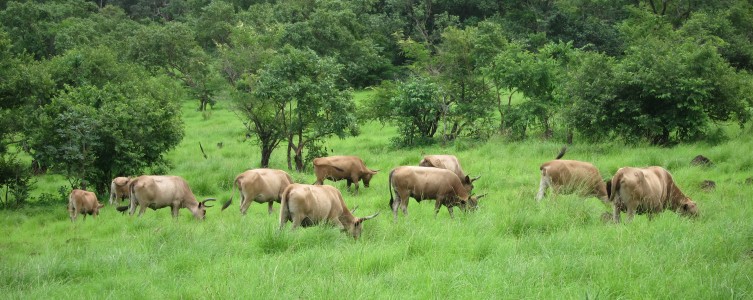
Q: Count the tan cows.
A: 10